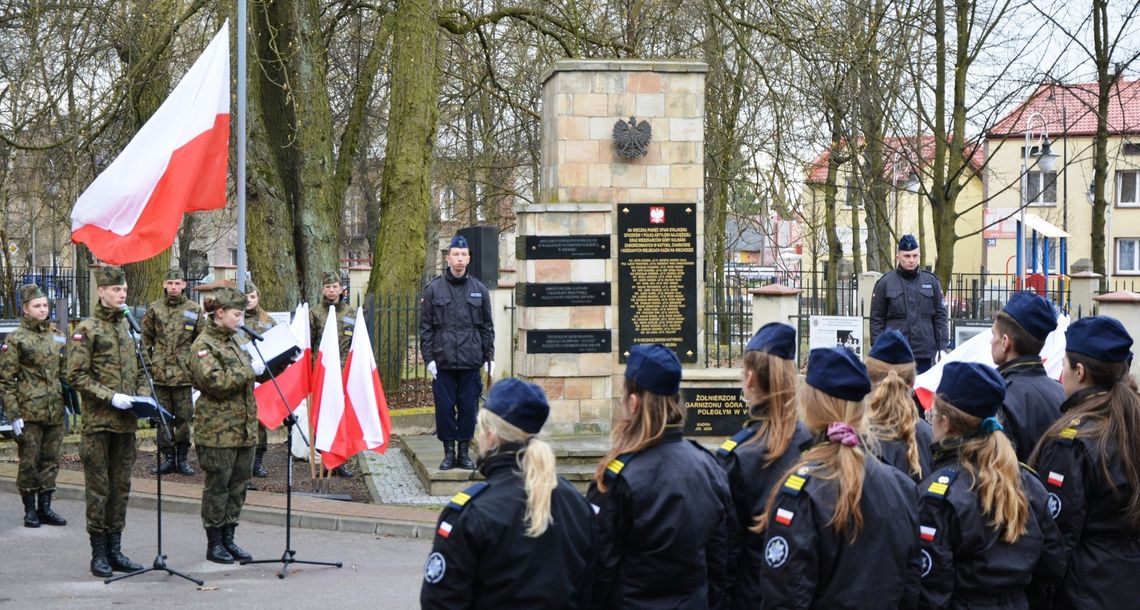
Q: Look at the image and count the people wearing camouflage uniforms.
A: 6